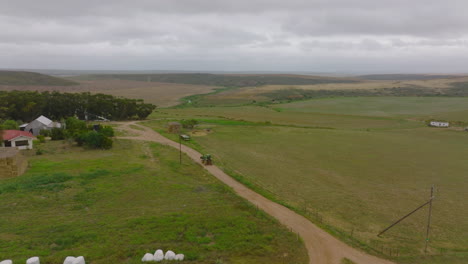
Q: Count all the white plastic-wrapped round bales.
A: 8